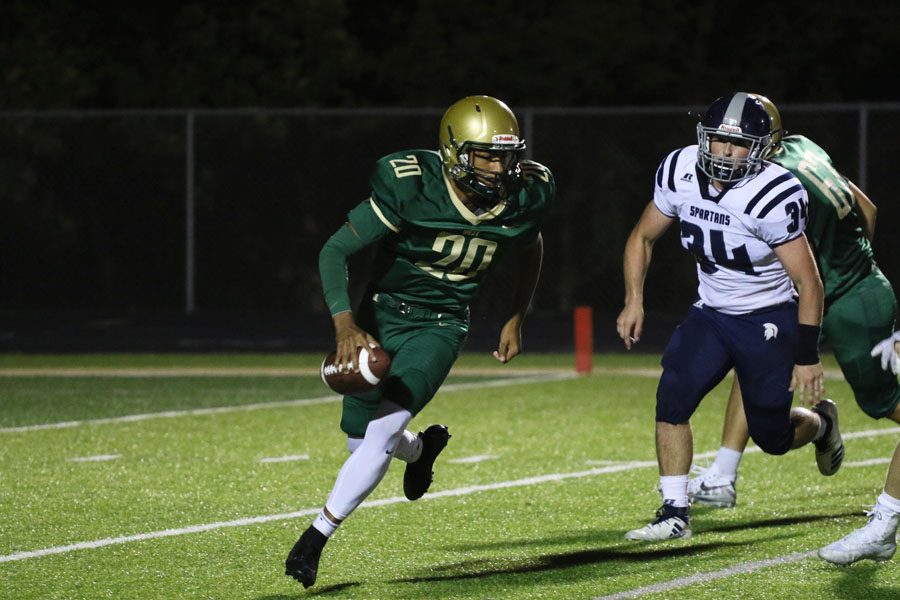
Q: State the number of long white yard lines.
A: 3